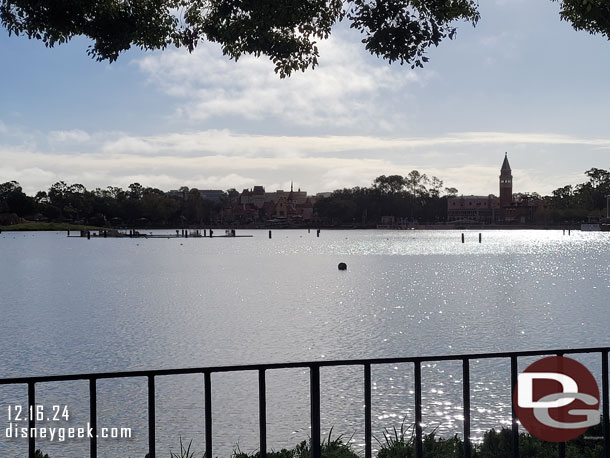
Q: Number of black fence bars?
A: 12